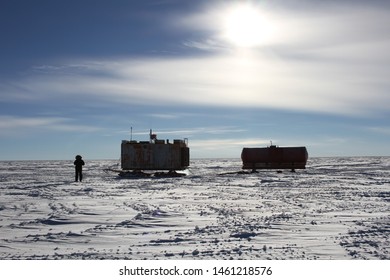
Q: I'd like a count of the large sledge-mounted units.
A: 2